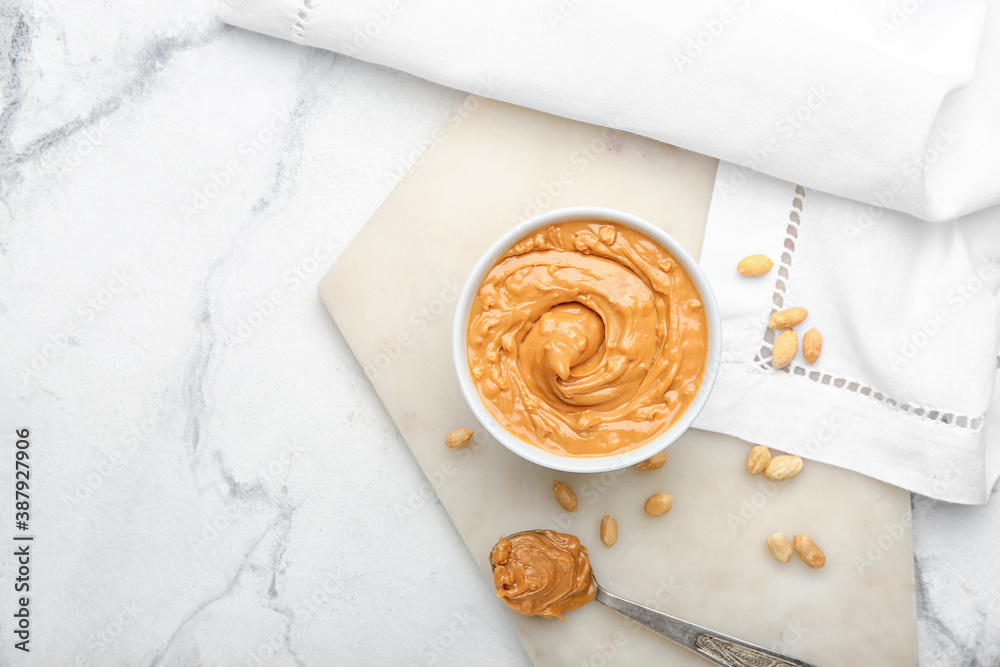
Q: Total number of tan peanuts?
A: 13